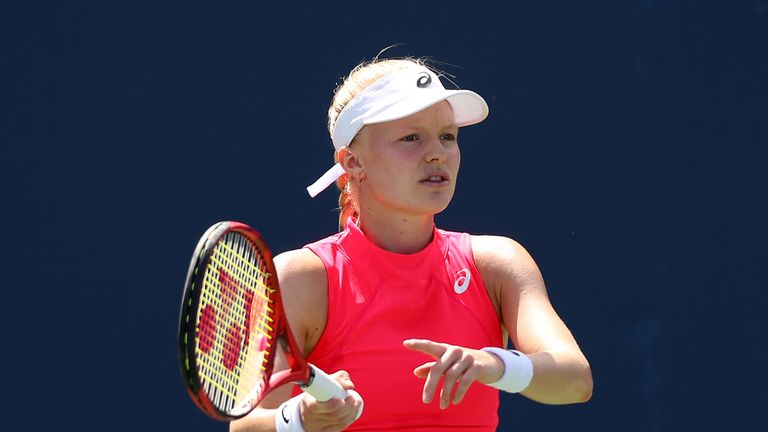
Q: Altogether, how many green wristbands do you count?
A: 0